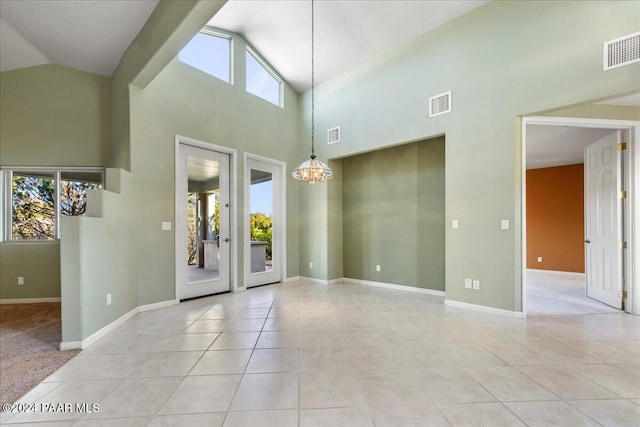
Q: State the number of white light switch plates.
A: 3